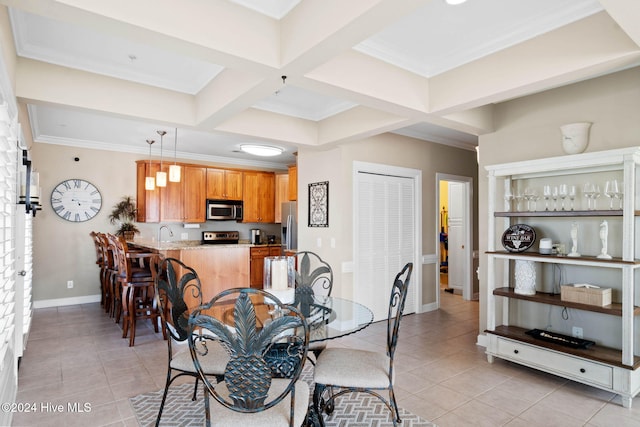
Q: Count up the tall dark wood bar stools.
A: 4